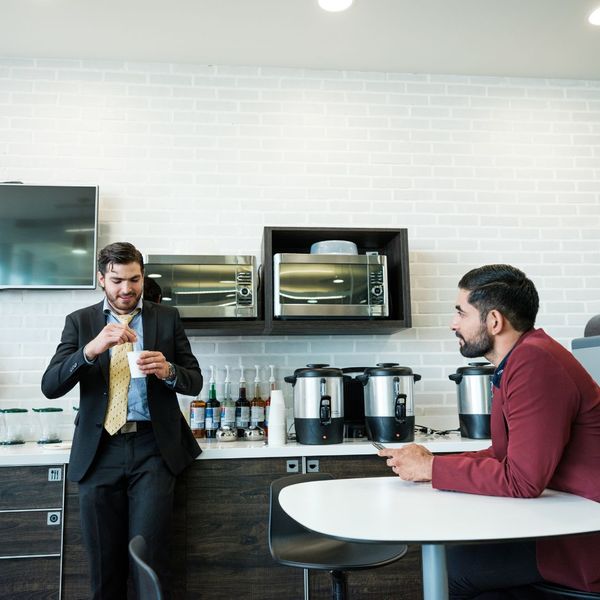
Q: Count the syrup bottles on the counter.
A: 6